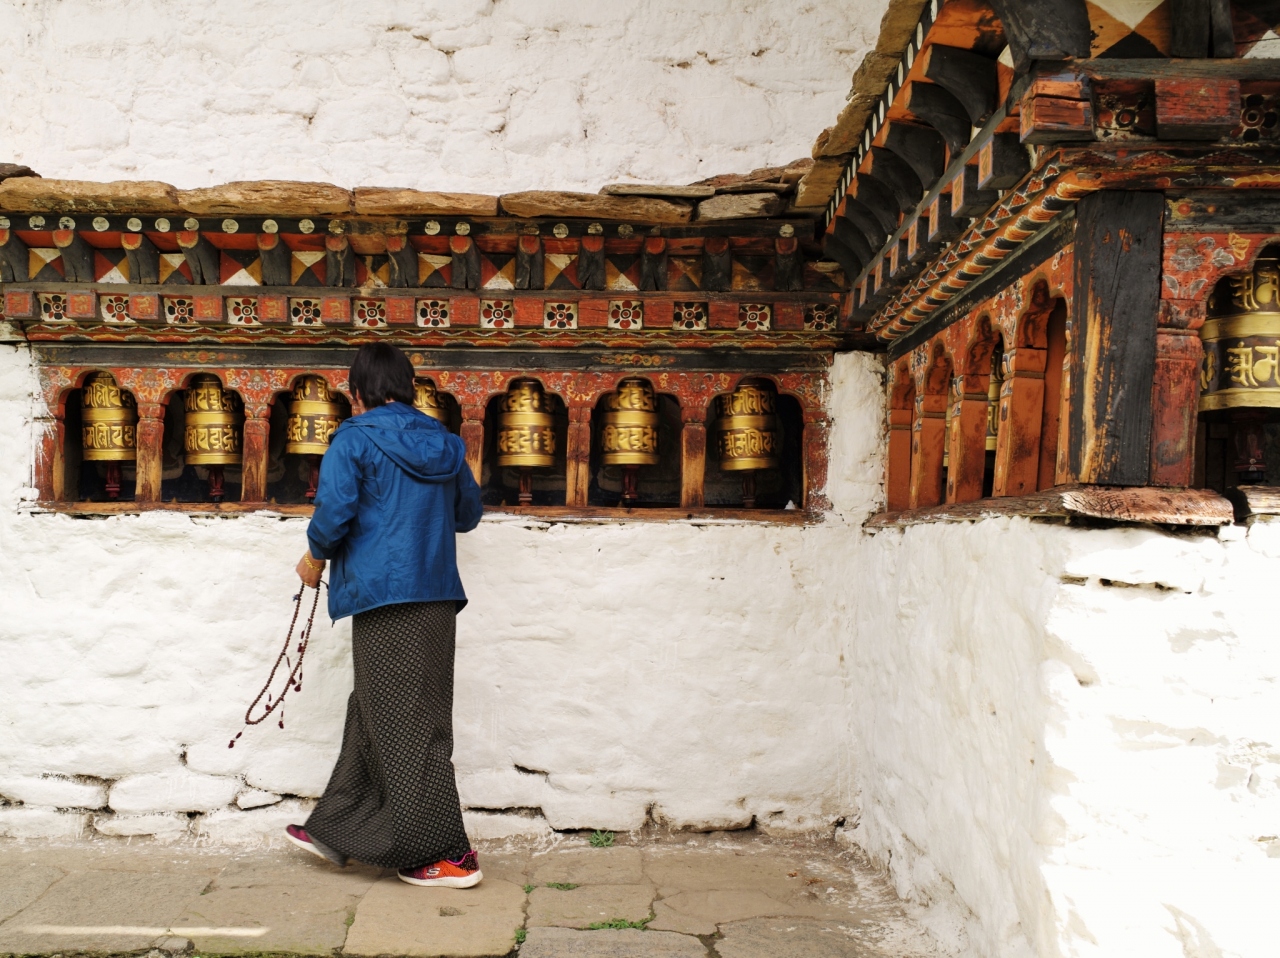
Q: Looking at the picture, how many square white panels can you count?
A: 13